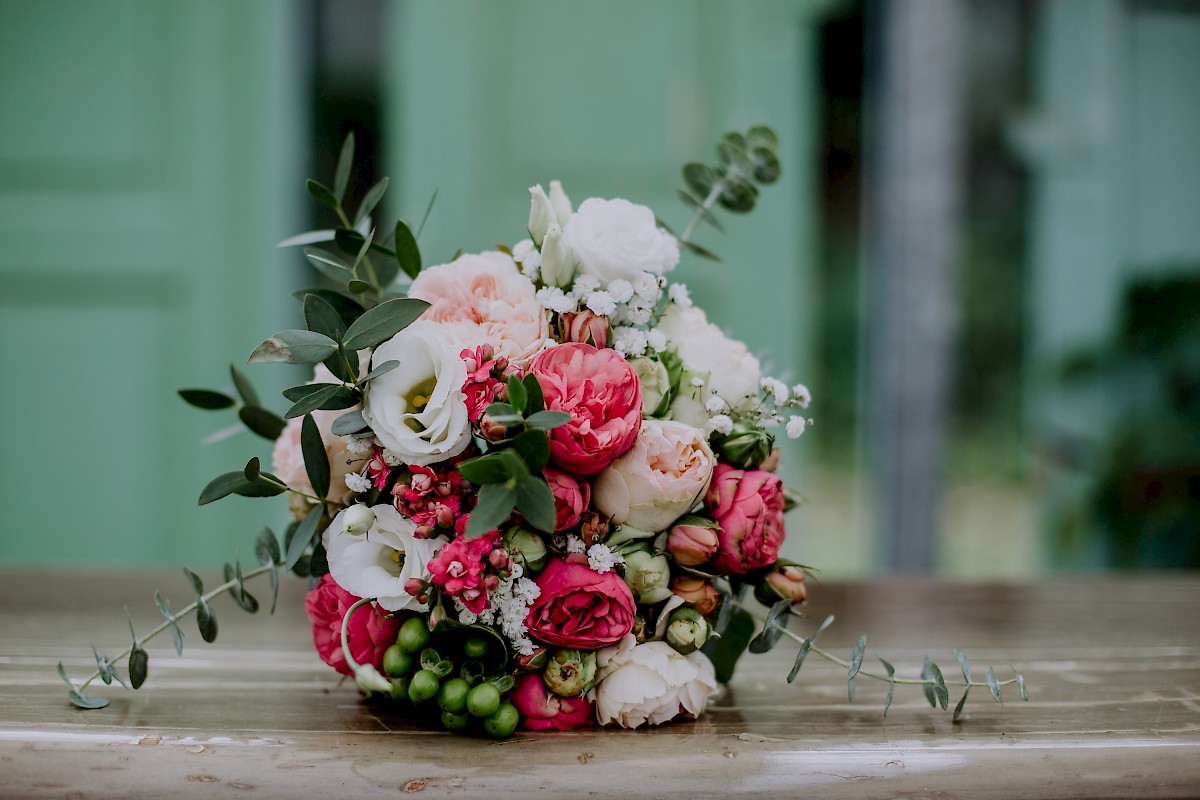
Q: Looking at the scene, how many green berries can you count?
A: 9